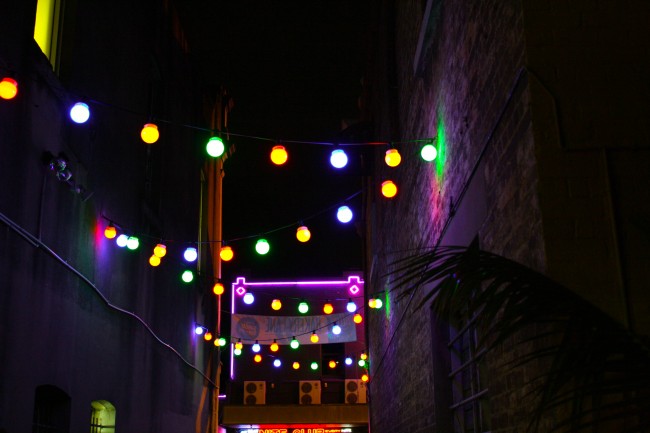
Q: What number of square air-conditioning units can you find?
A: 3